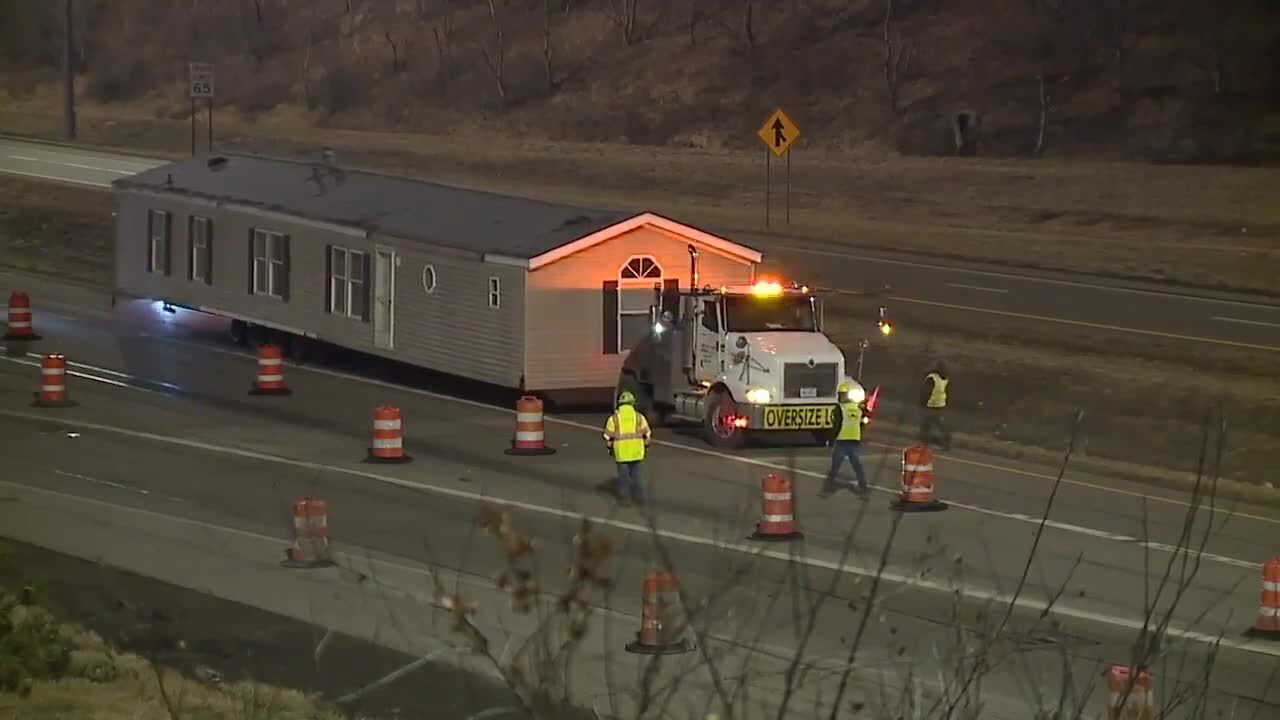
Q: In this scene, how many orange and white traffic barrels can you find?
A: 11